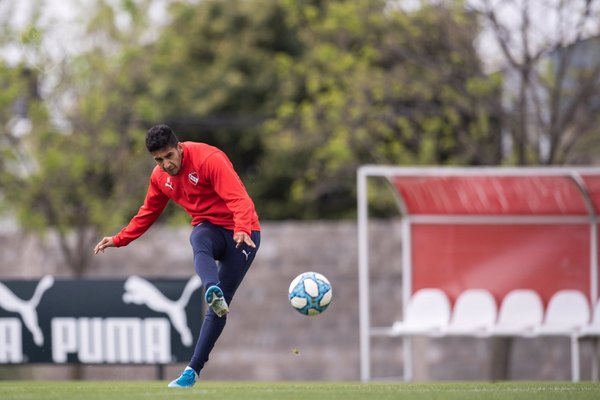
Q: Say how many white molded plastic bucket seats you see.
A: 5